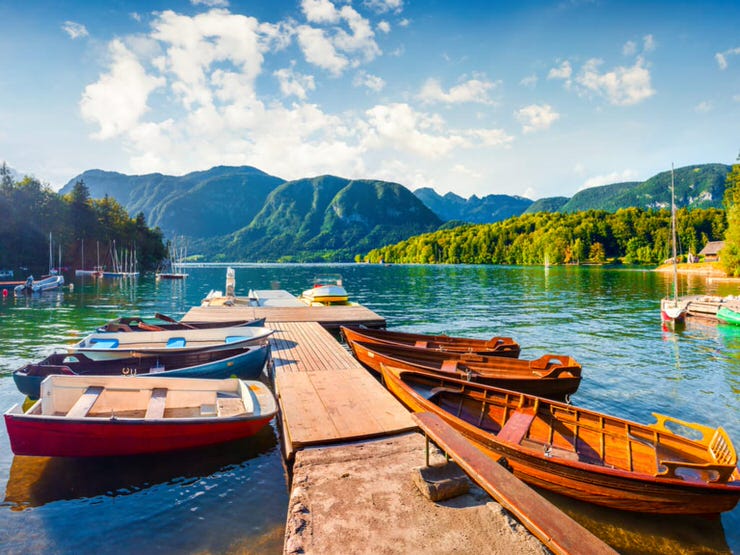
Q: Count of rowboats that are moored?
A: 7